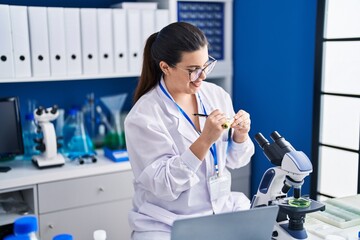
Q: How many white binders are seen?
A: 11